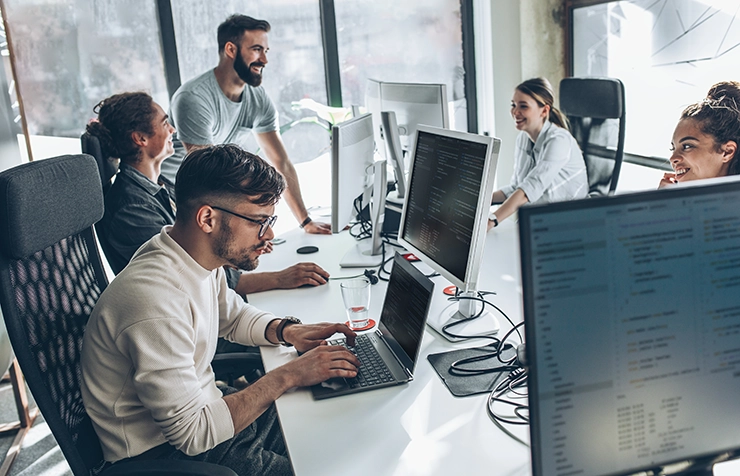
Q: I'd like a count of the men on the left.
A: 3